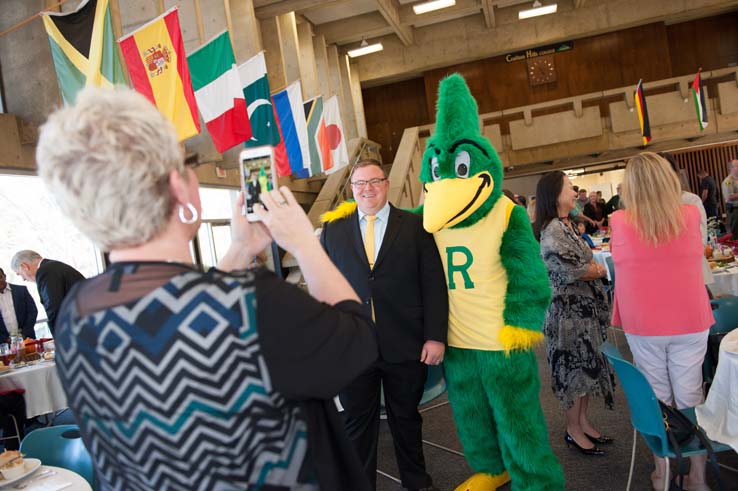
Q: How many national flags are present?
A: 9